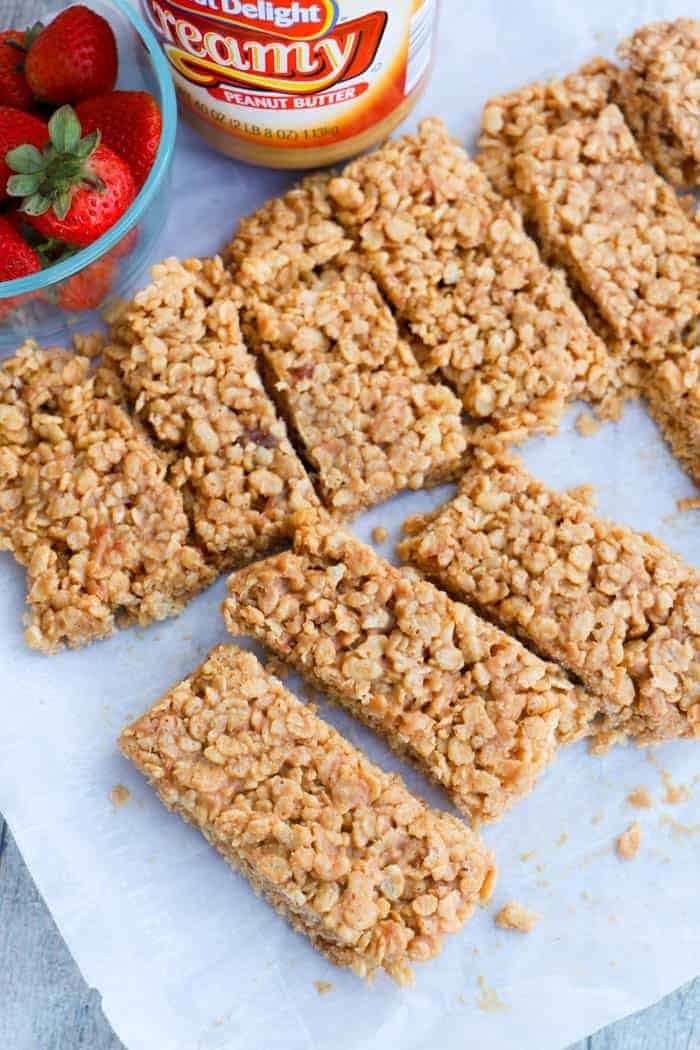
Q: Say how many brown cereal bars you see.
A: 10